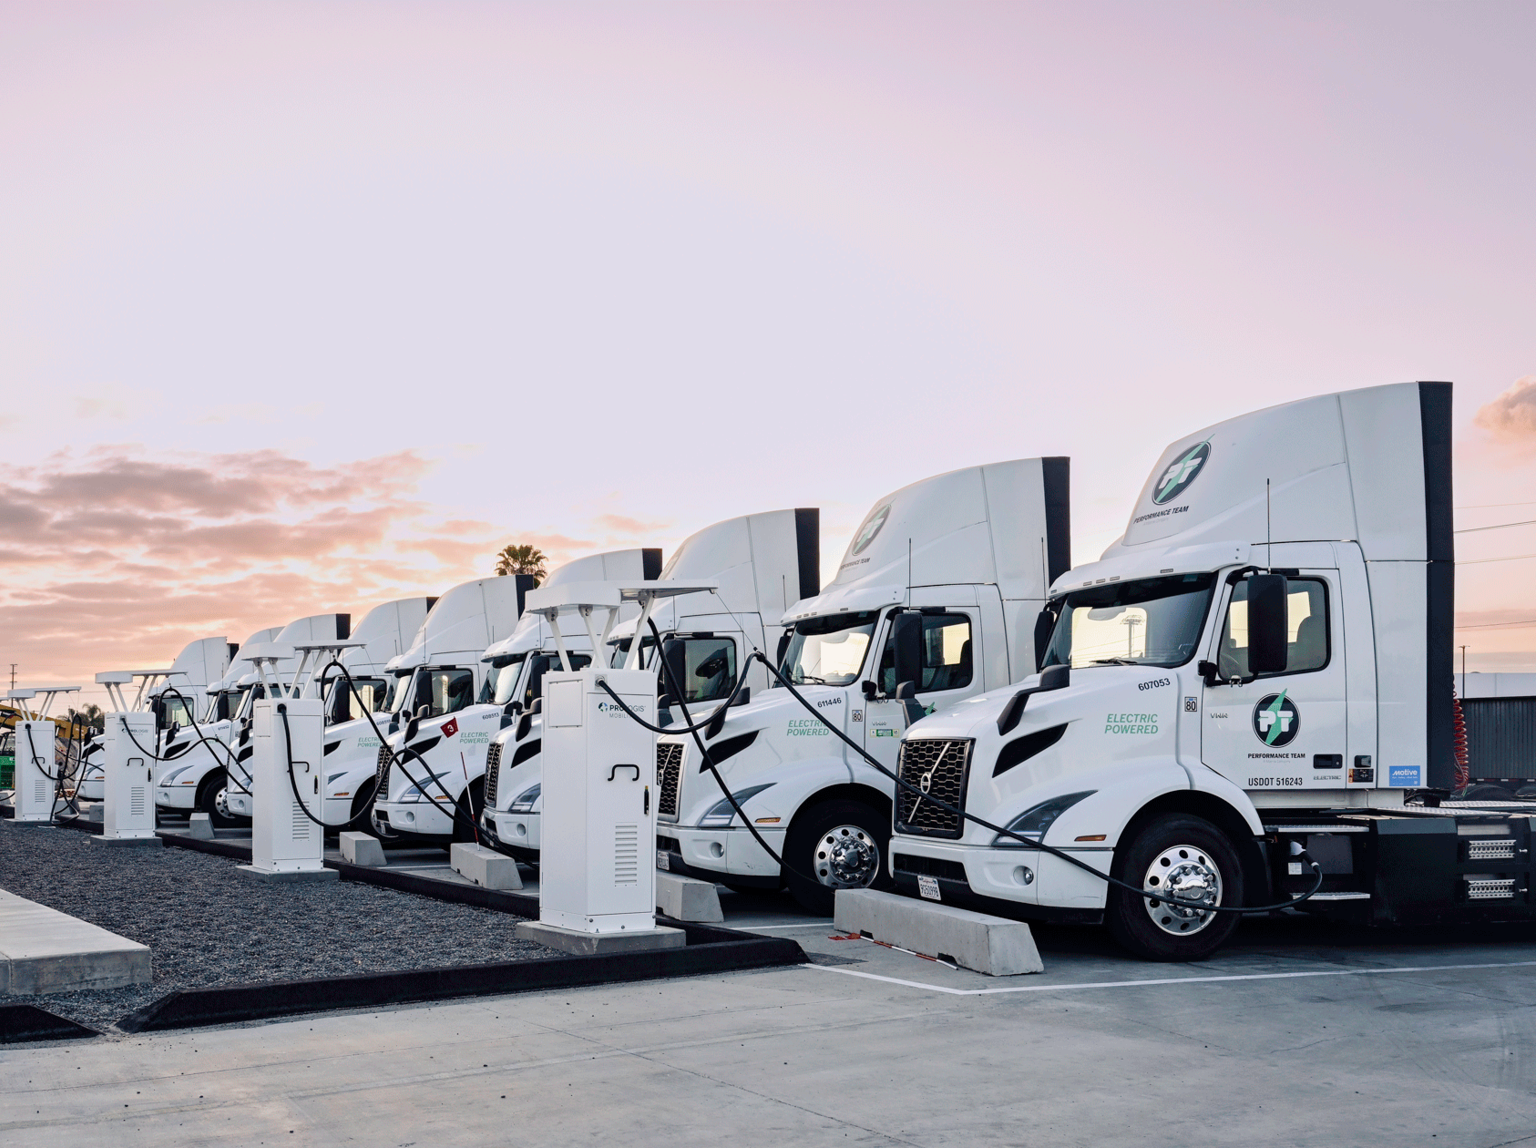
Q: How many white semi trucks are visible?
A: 9